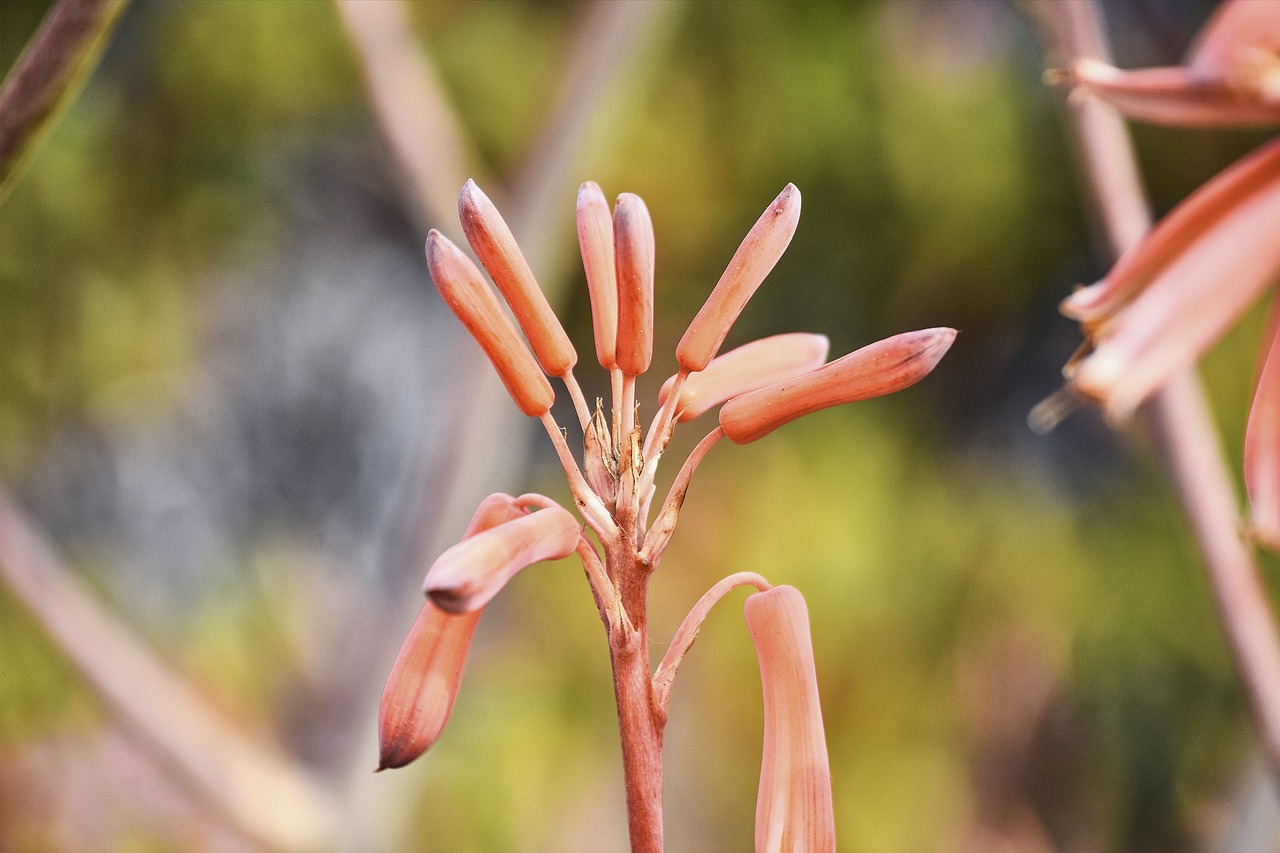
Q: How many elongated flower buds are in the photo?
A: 10